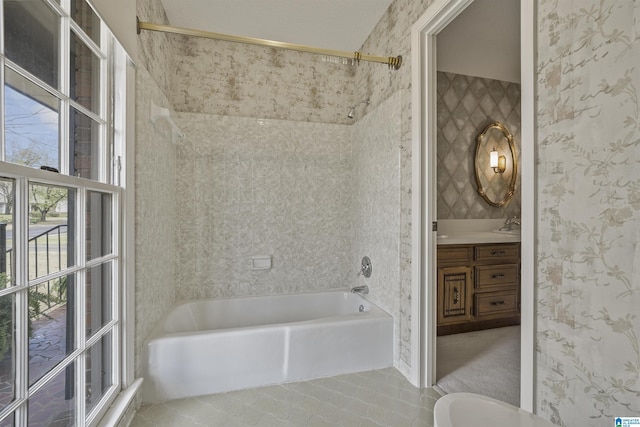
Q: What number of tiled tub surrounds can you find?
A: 1